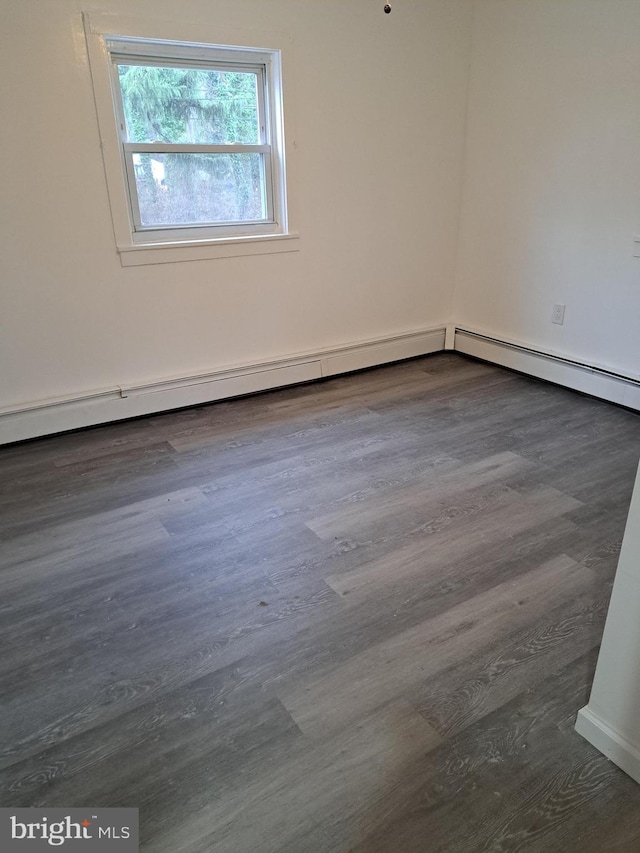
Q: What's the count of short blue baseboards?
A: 0